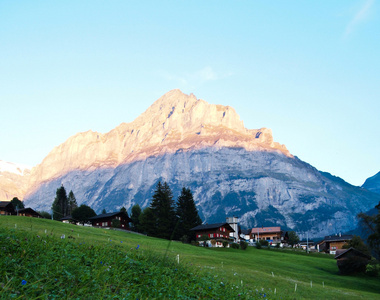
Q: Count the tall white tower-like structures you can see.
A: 1